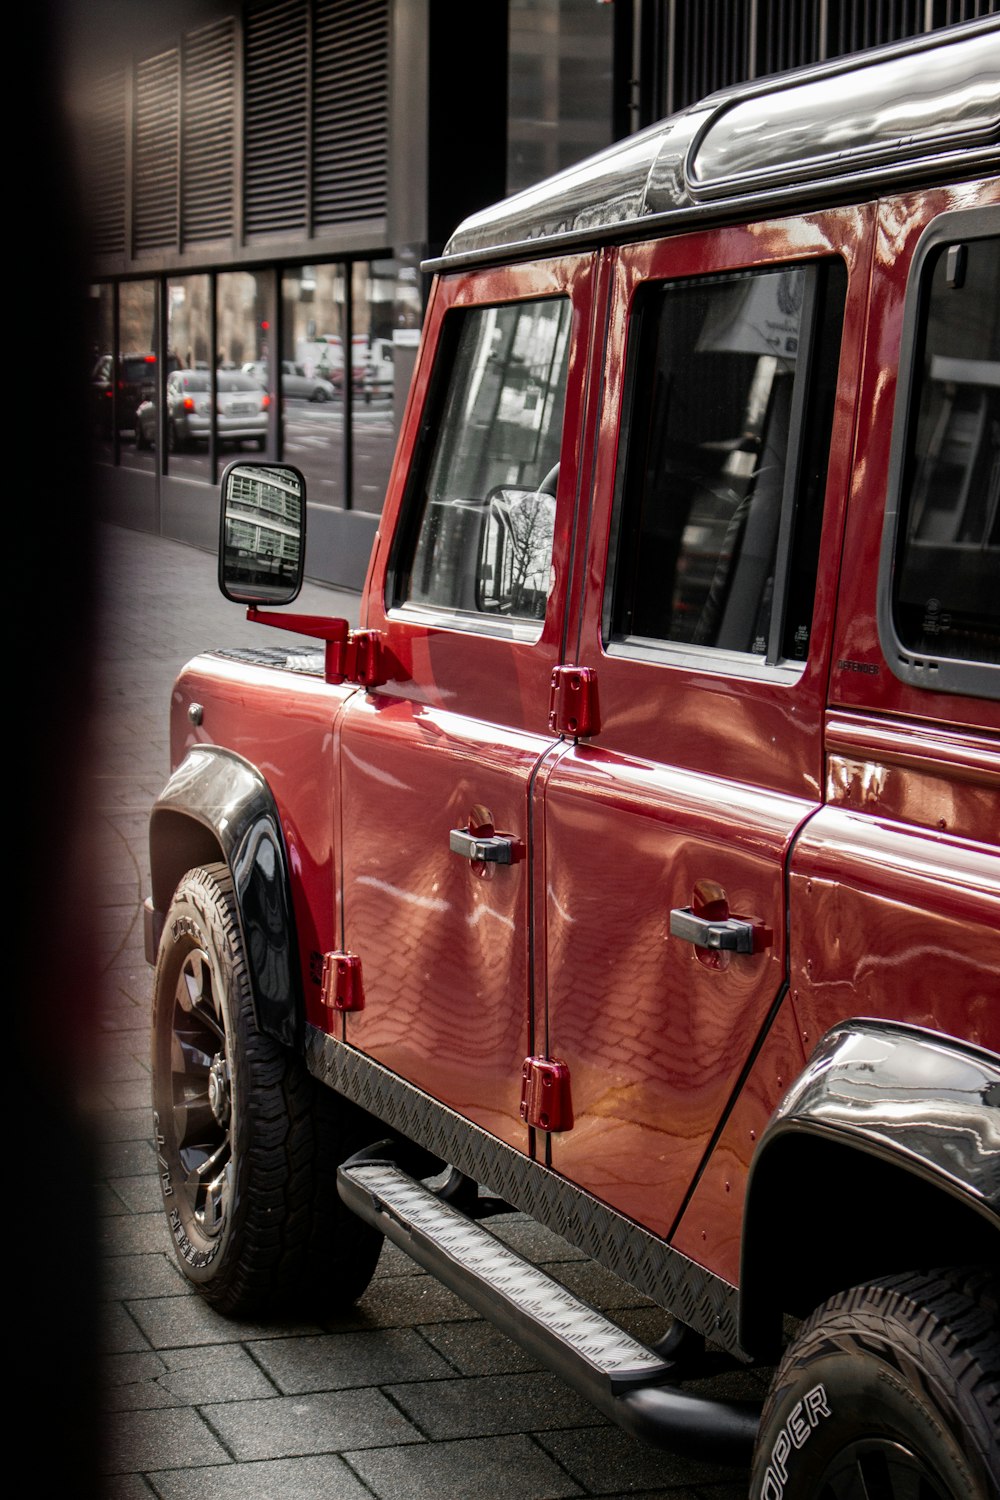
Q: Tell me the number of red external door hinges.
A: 4